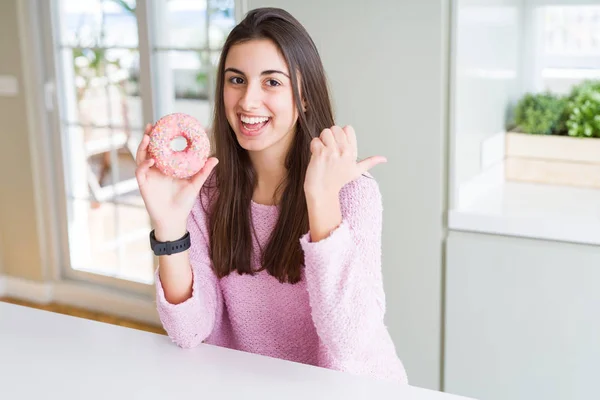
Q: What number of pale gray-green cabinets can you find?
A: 2